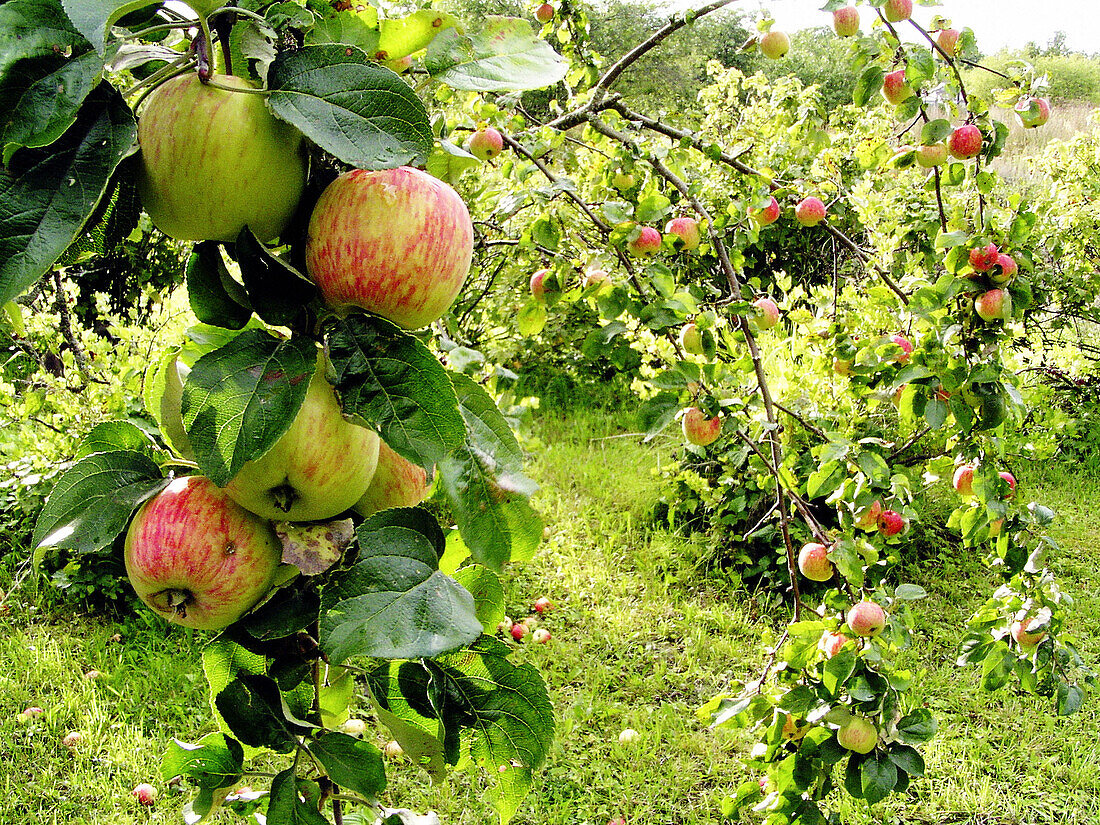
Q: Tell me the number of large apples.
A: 5